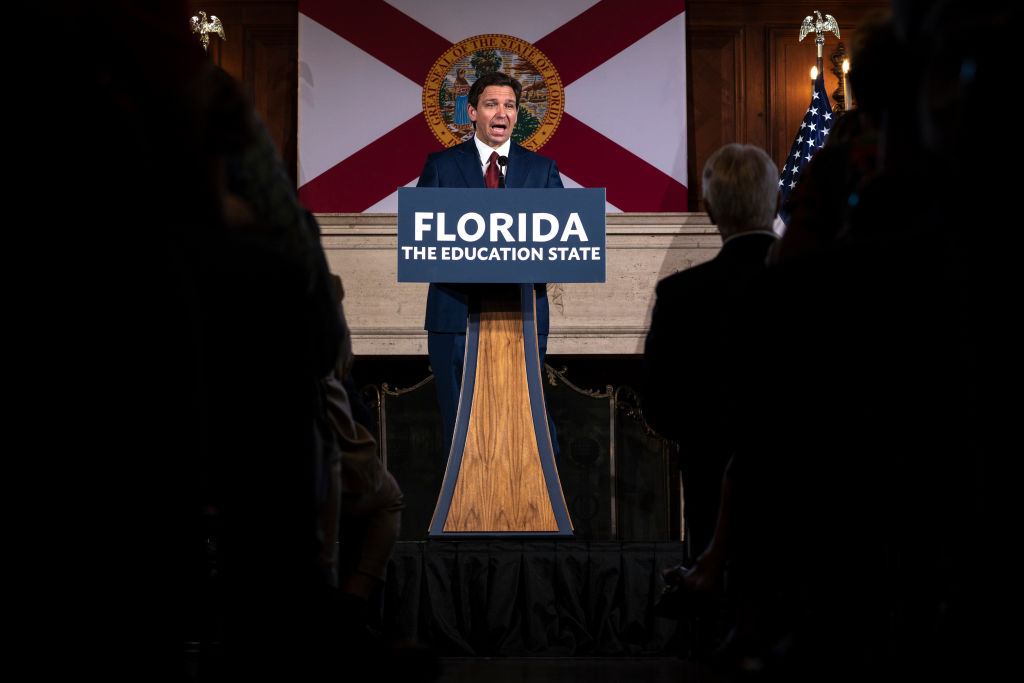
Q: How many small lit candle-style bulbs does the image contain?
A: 2